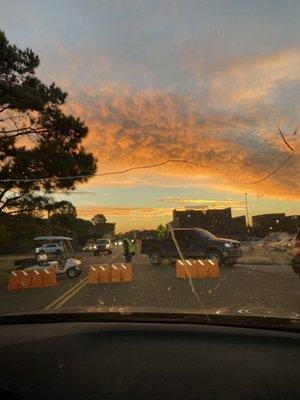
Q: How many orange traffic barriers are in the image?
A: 3